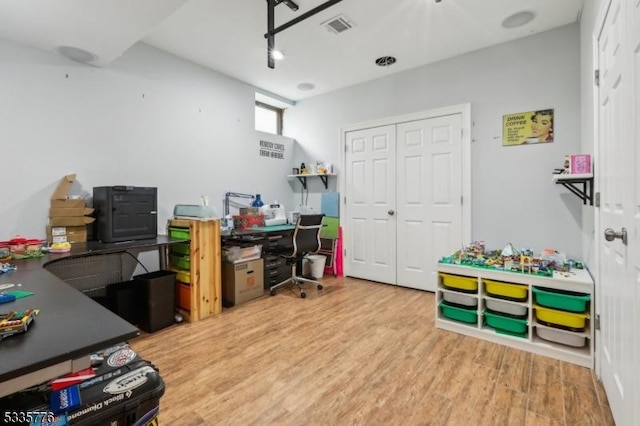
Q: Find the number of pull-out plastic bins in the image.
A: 14